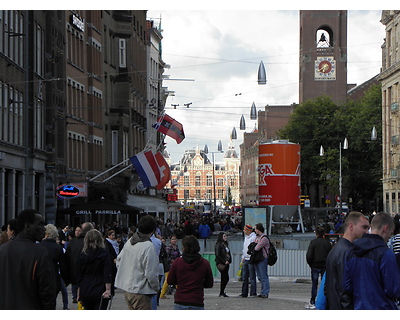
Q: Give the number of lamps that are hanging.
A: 9